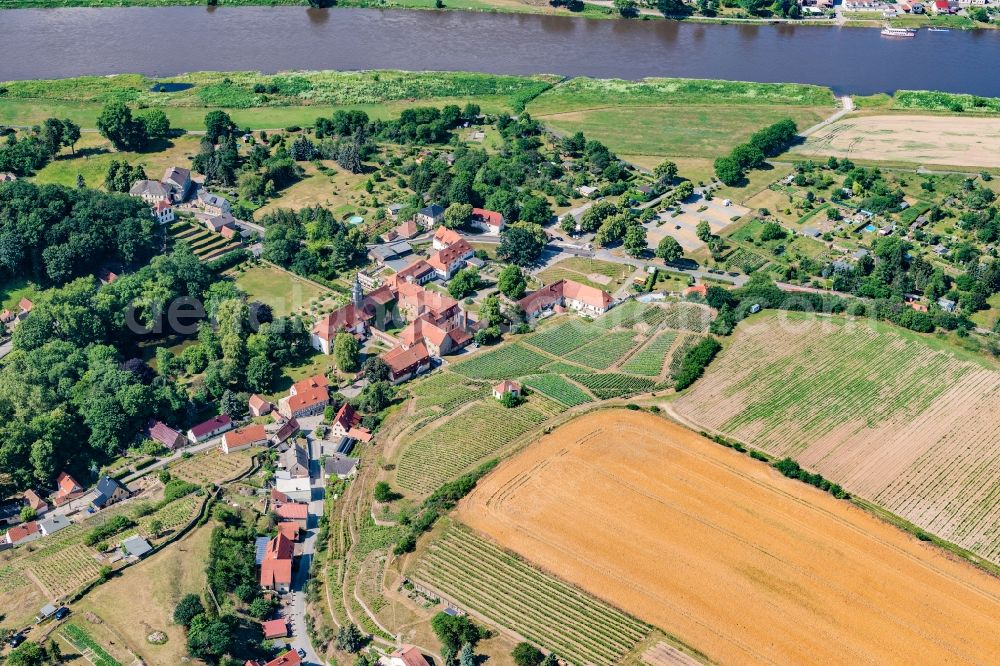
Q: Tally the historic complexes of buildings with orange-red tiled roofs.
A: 1